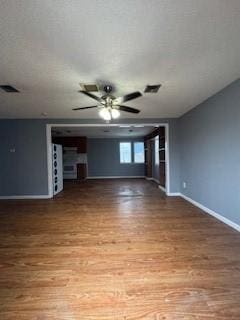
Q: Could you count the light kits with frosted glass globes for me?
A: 1